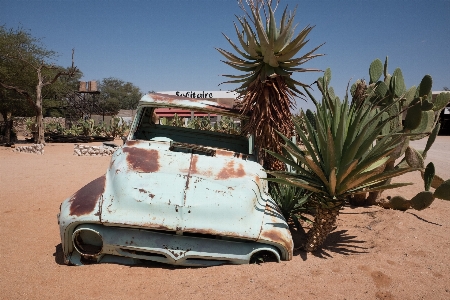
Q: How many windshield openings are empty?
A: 1